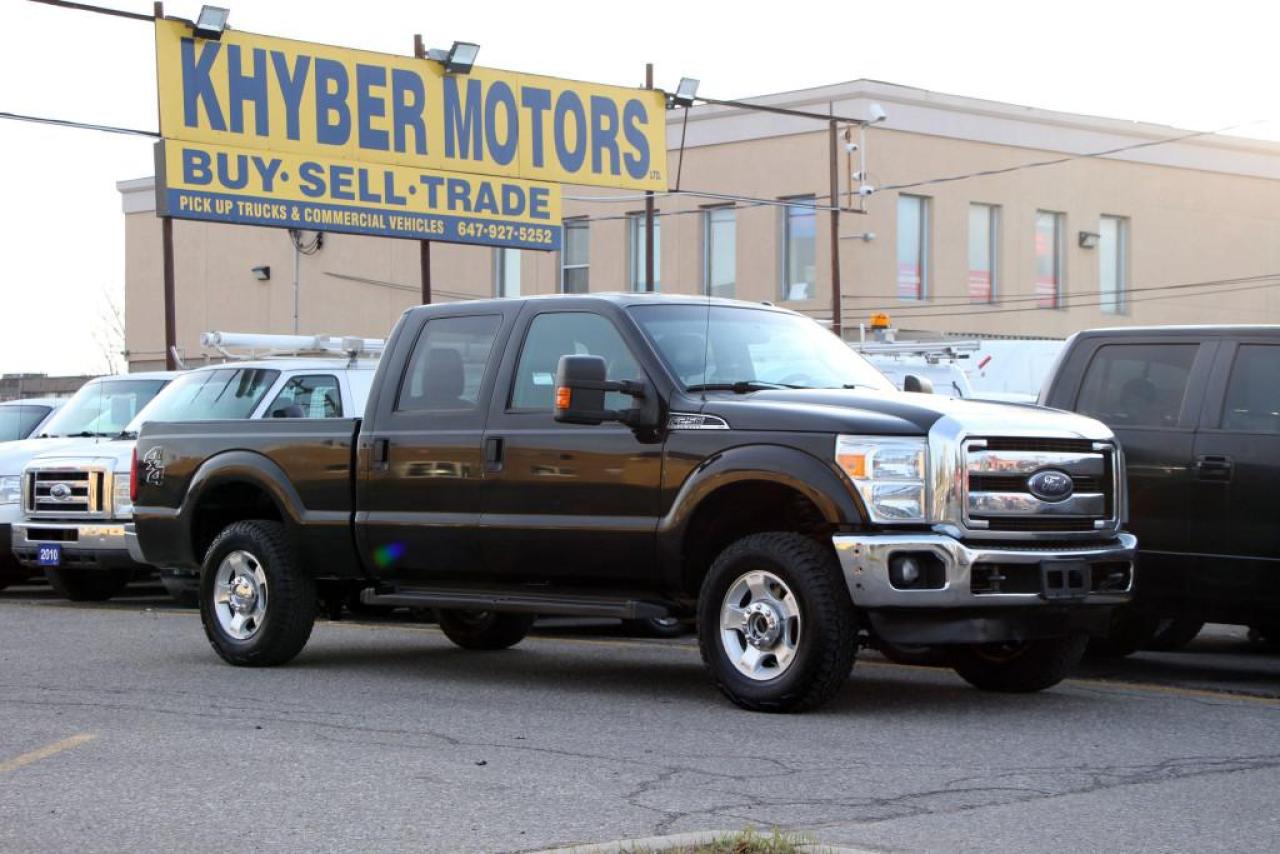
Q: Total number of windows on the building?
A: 9